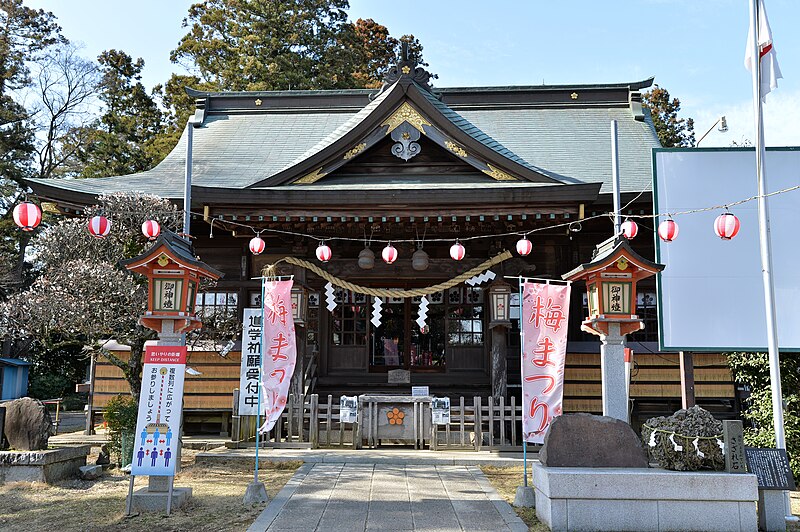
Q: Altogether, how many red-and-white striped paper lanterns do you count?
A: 11